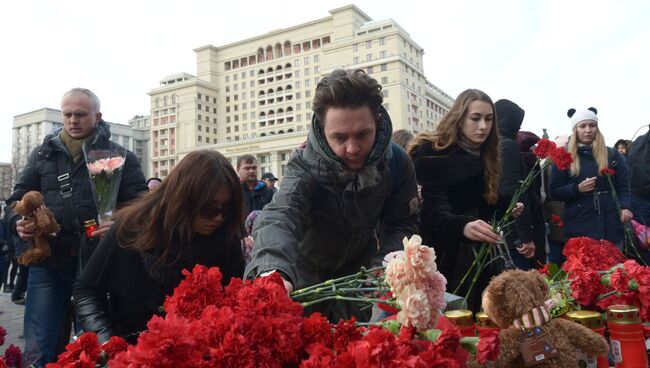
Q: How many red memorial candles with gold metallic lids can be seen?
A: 5